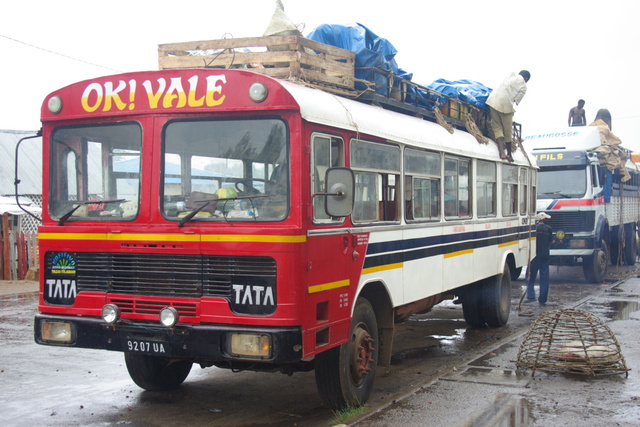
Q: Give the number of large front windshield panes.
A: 2